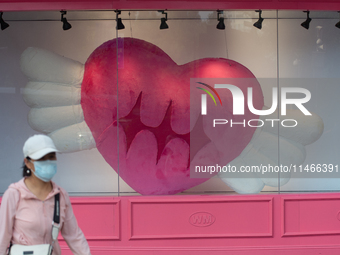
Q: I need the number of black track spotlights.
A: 8